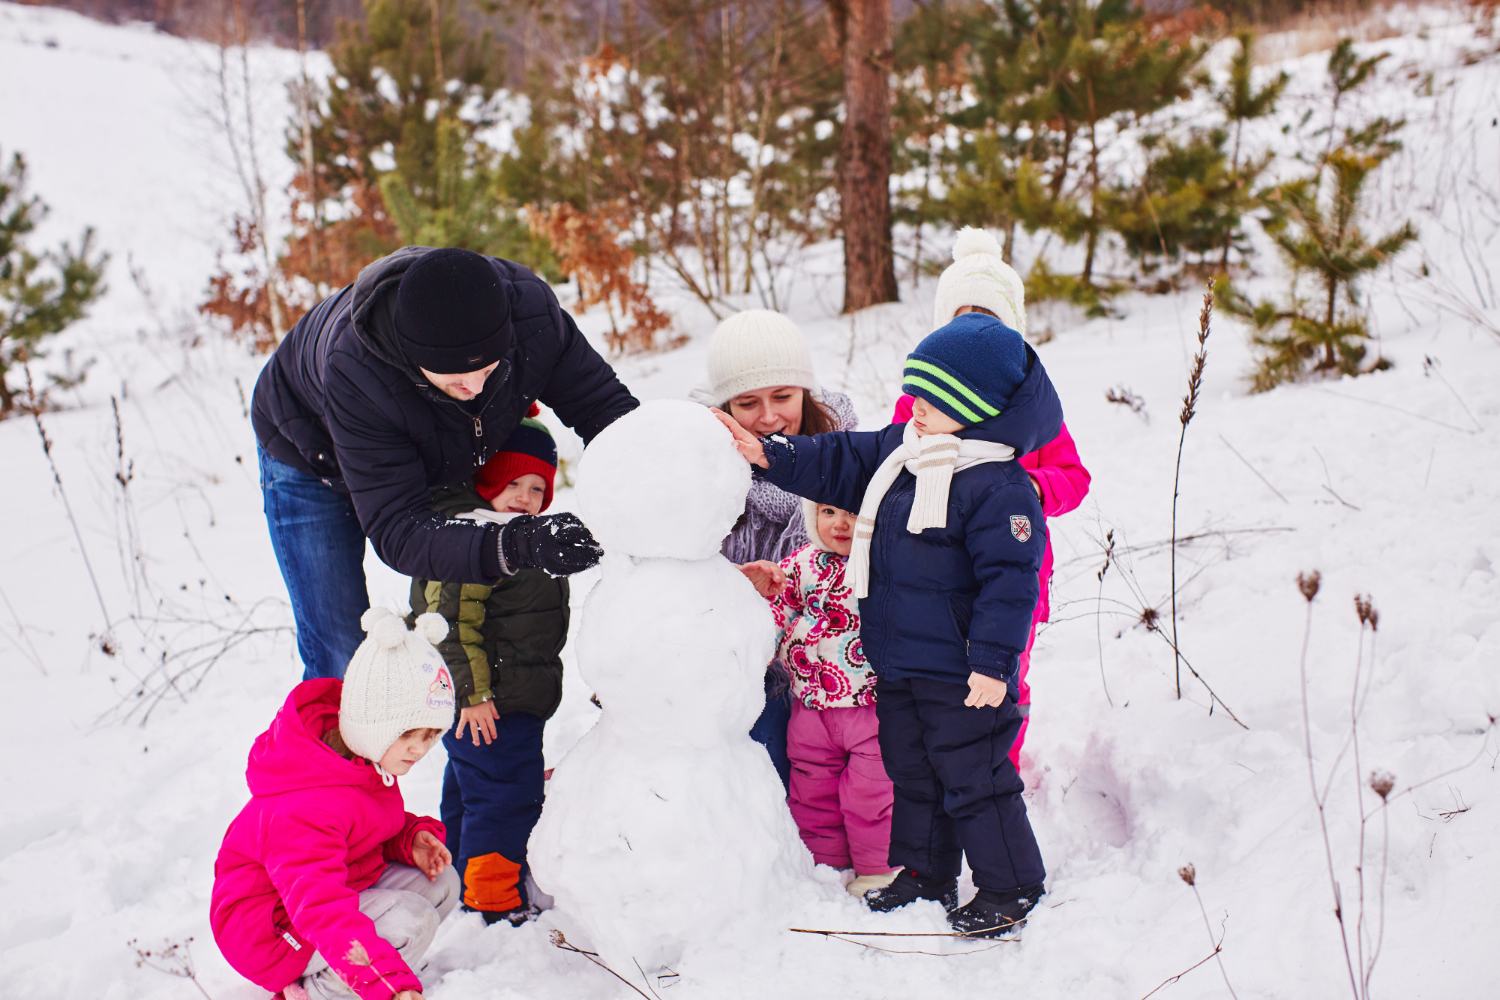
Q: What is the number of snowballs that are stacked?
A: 3